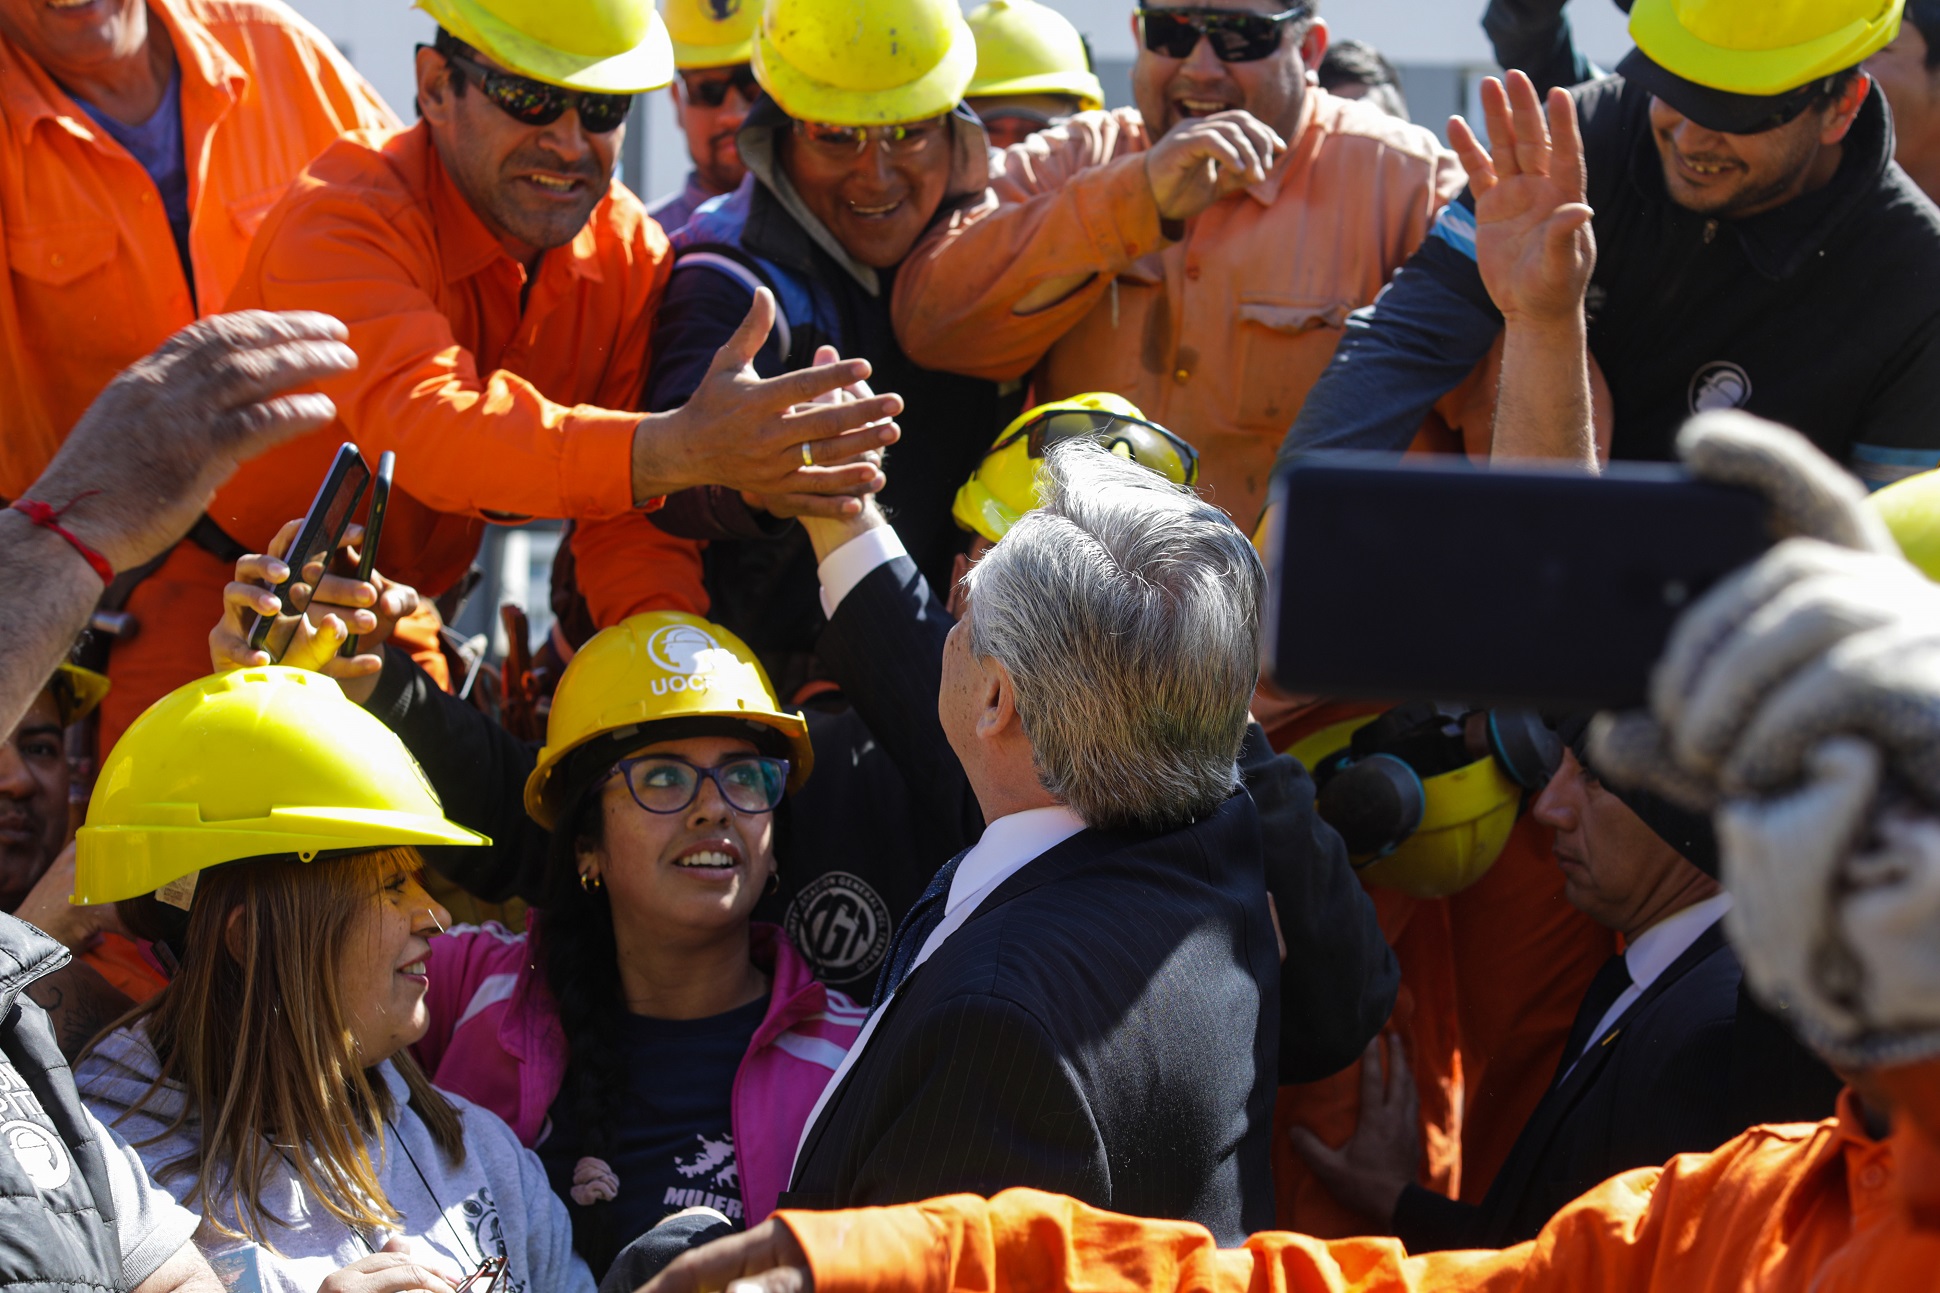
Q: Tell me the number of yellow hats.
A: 11